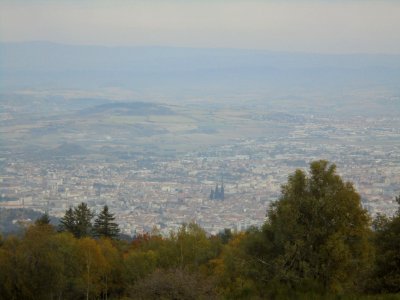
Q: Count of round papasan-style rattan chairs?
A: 0